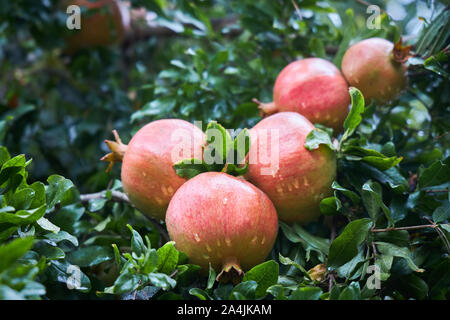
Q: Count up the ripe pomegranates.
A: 5